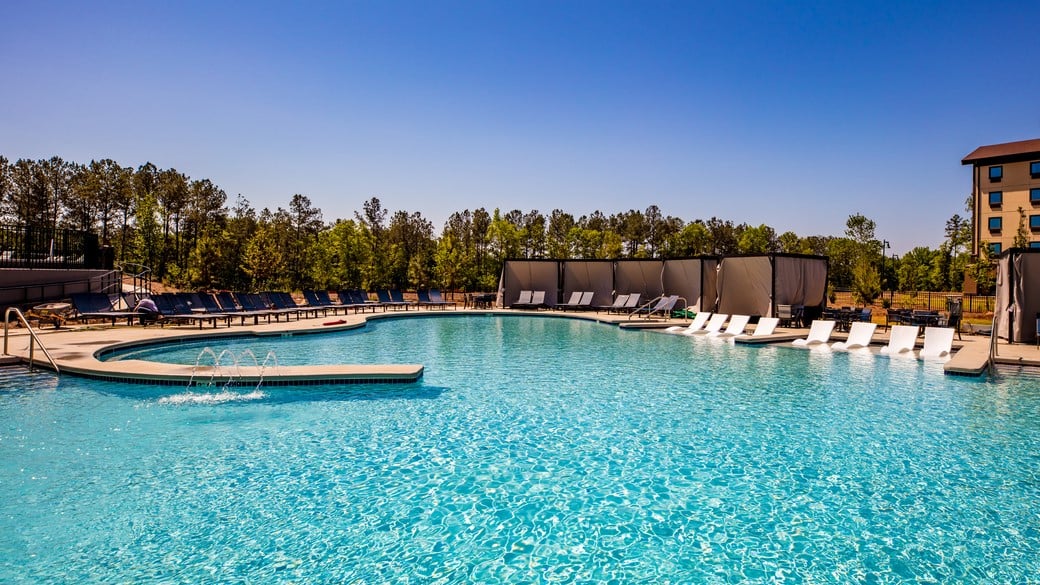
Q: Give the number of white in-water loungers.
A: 8